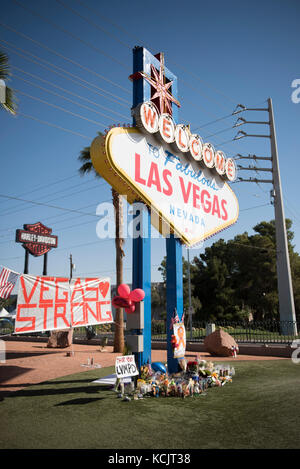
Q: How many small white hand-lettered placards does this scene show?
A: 1